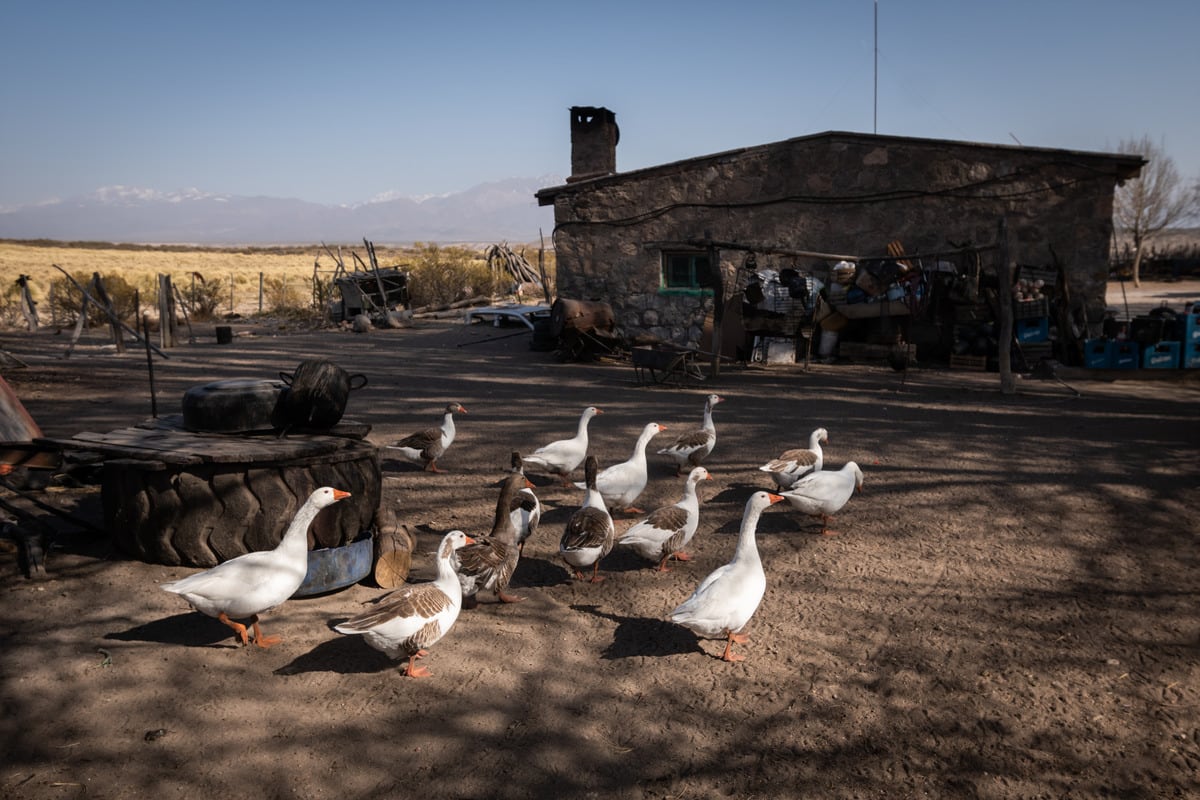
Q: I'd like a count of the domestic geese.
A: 13